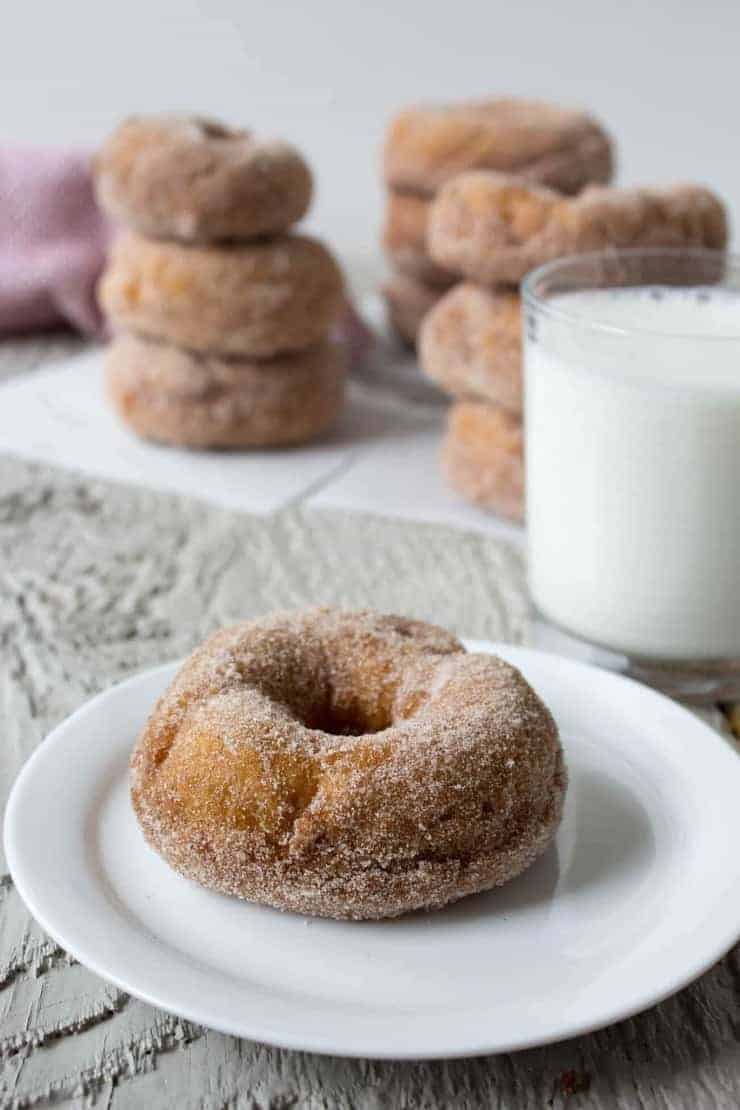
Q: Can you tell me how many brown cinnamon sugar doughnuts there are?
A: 10